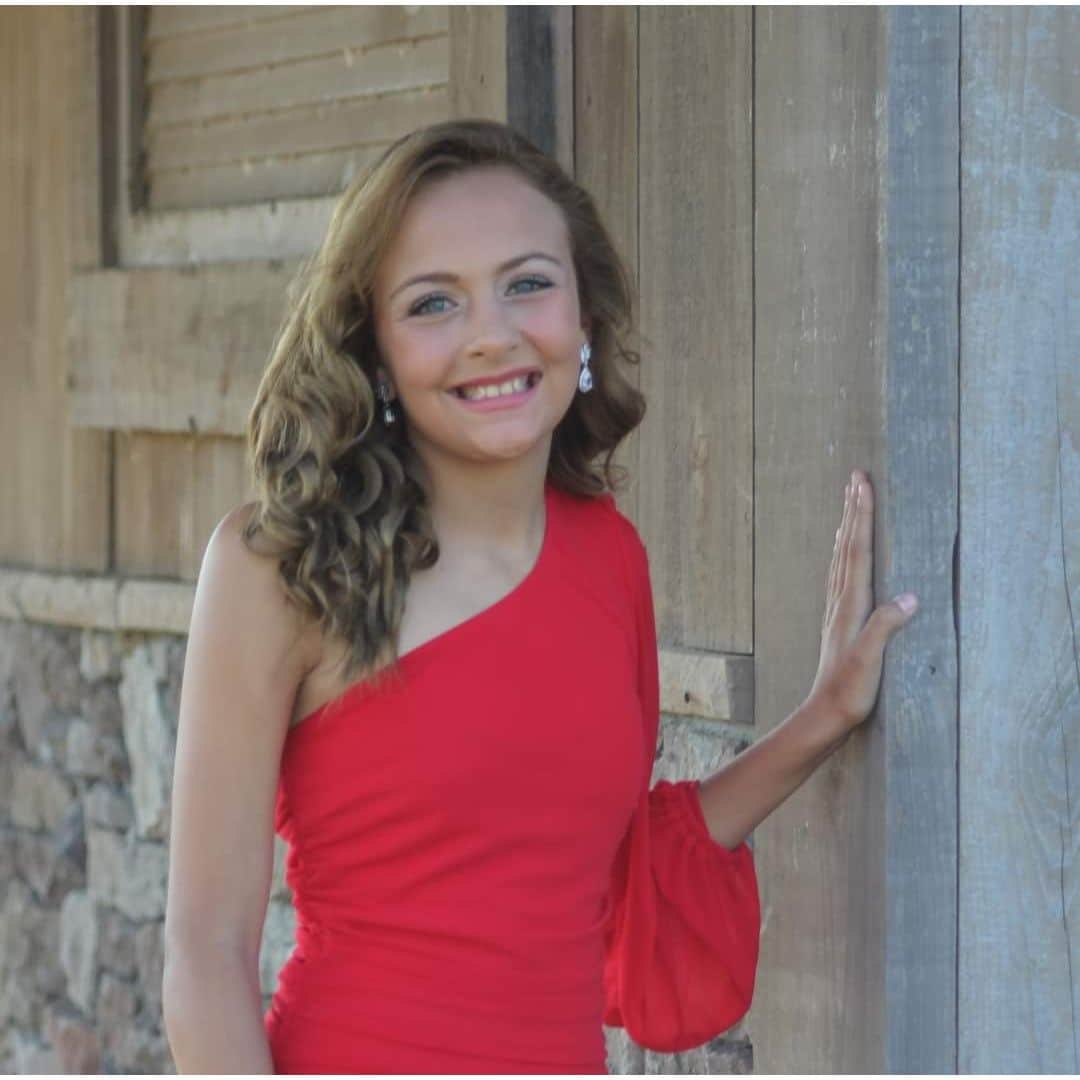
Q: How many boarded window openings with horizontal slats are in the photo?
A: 1